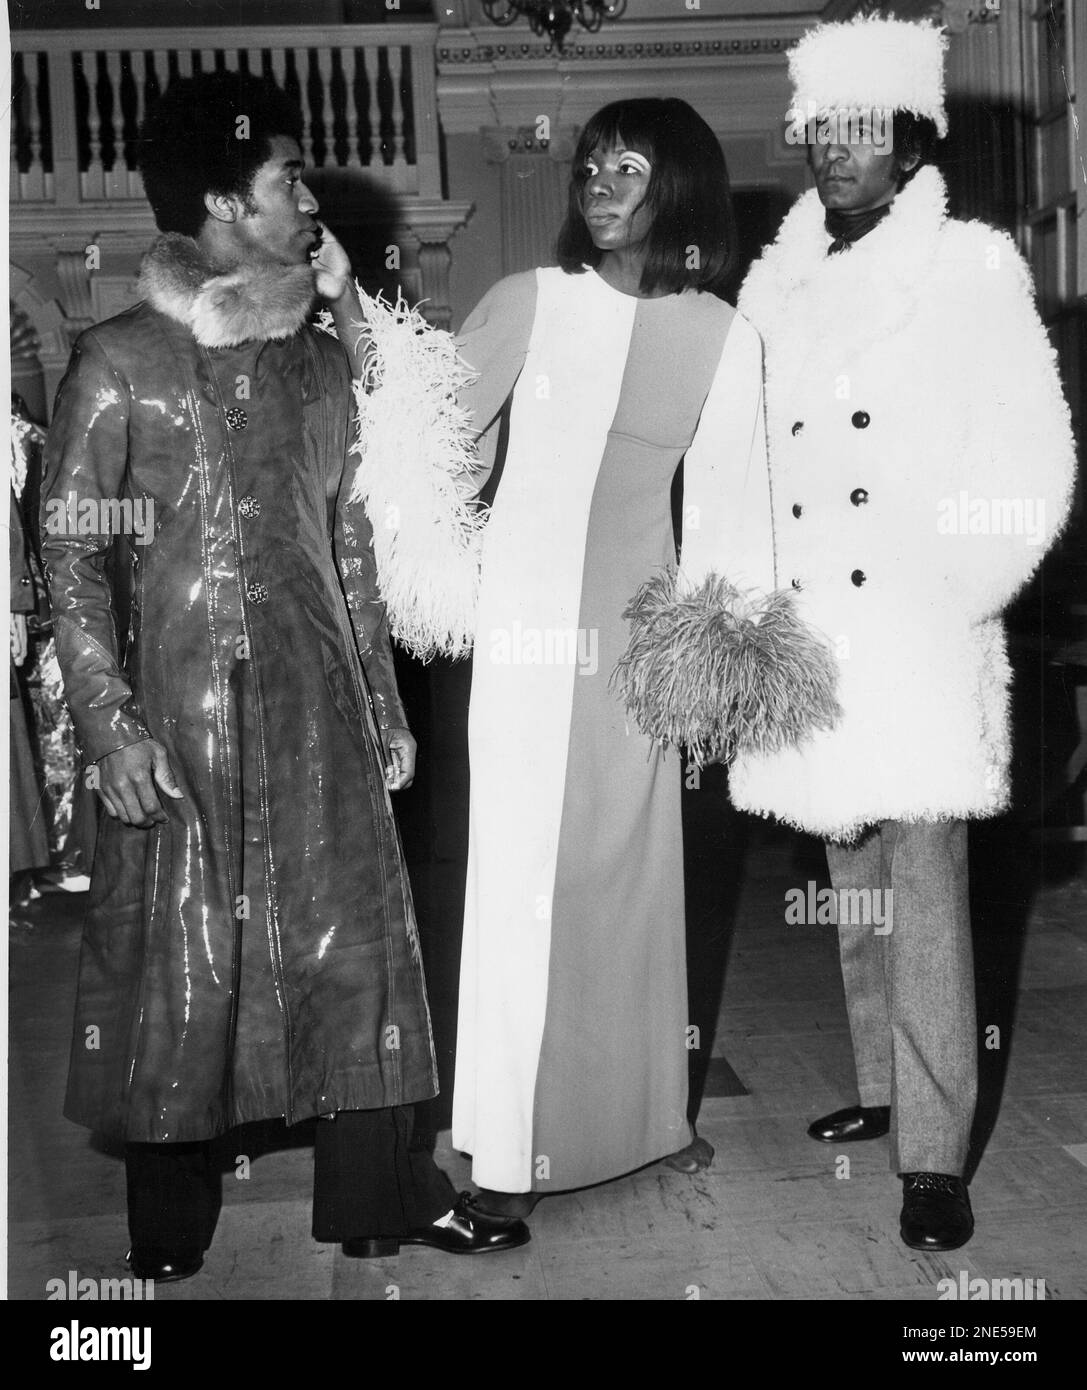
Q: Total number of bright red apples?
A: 0